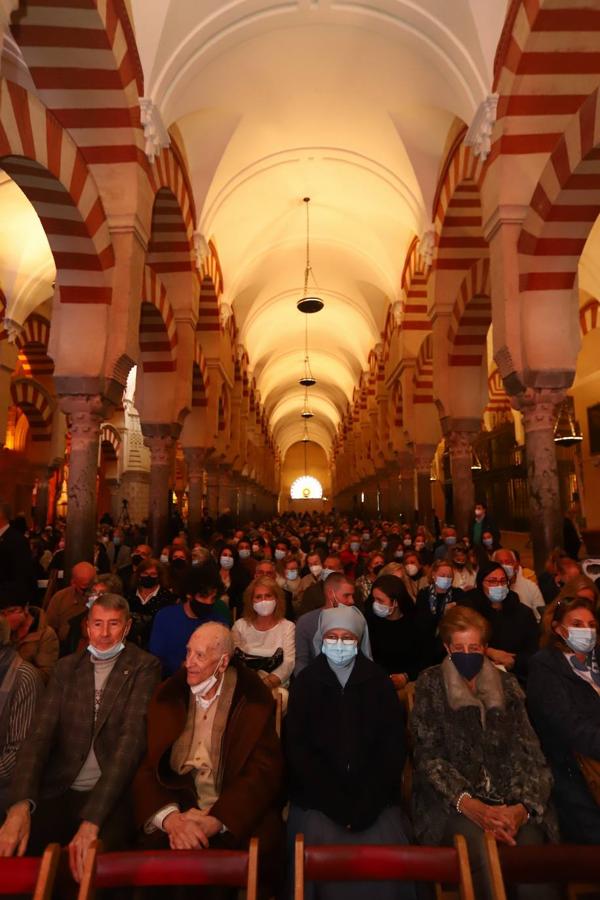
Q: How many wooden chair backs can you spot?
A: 4